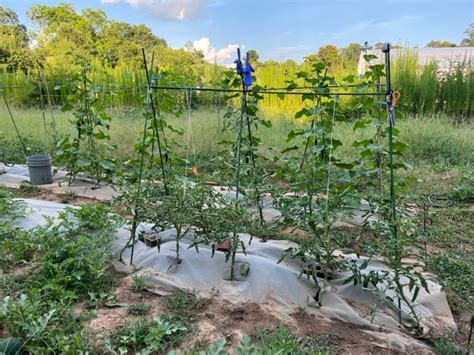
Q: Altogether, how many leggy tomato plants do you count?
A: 5